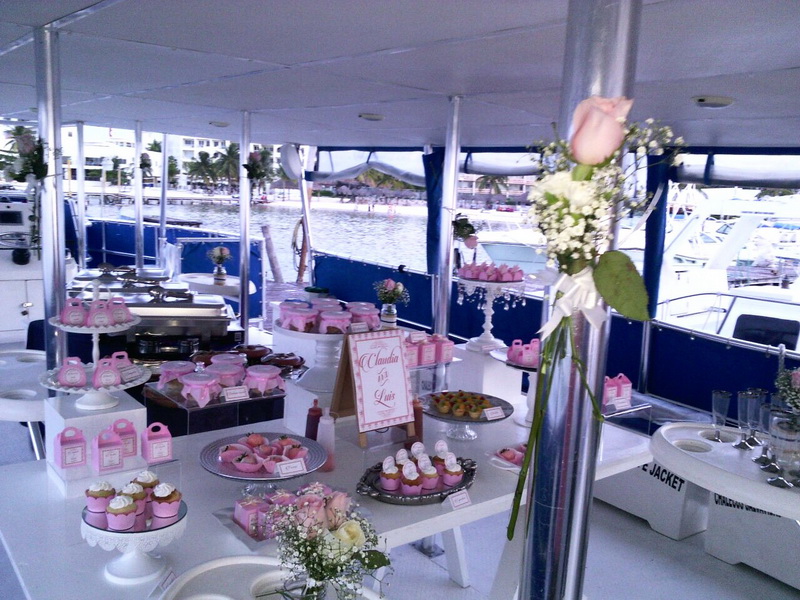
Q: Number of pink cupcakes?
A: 12